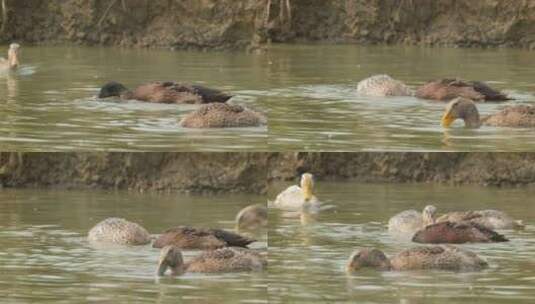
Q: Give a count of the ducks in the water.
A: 15